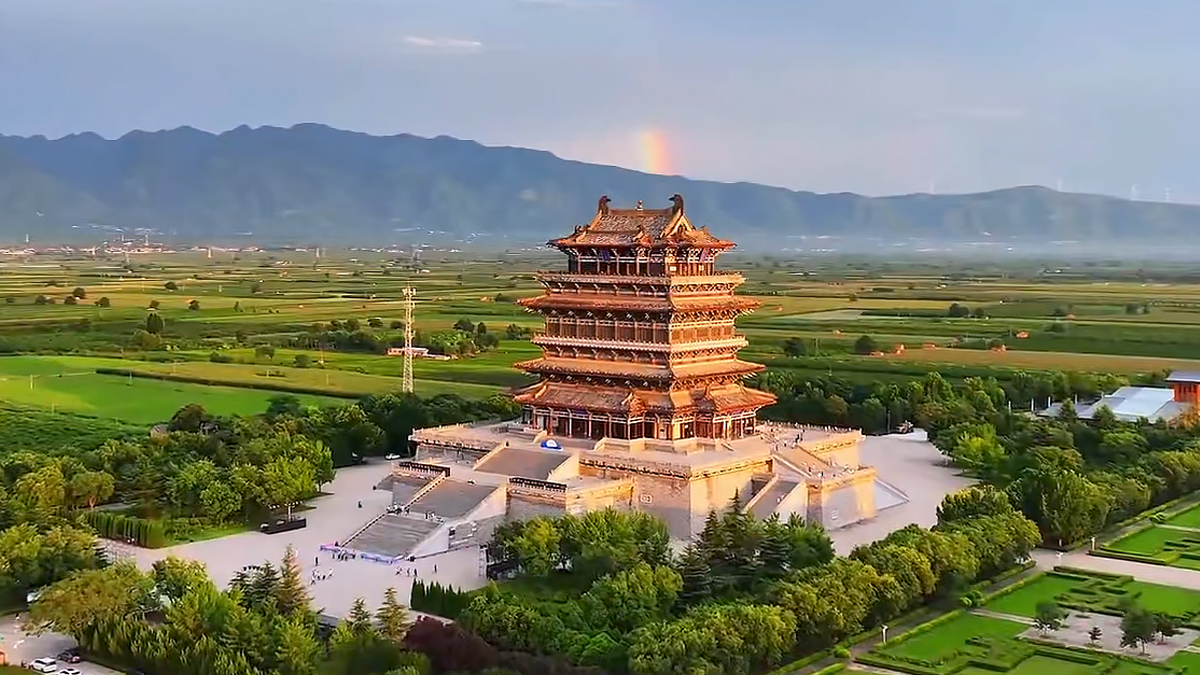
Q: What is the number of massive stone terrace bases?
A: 1